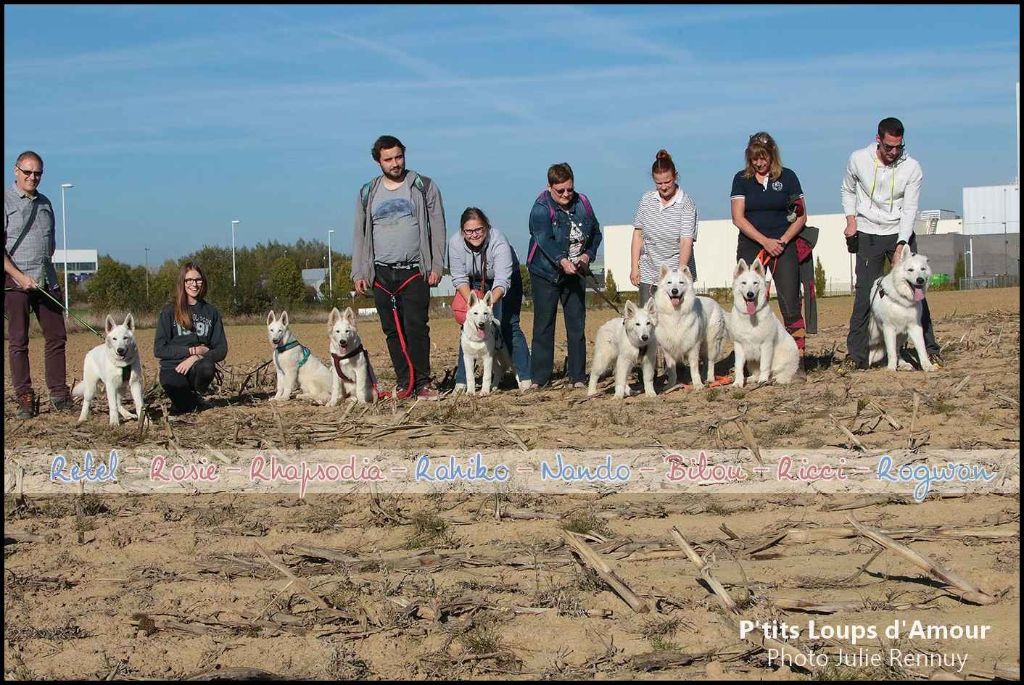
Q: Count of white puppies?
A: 8